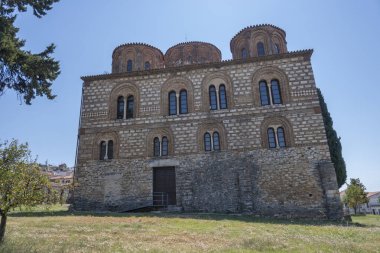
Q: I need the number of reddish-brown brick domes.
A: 3